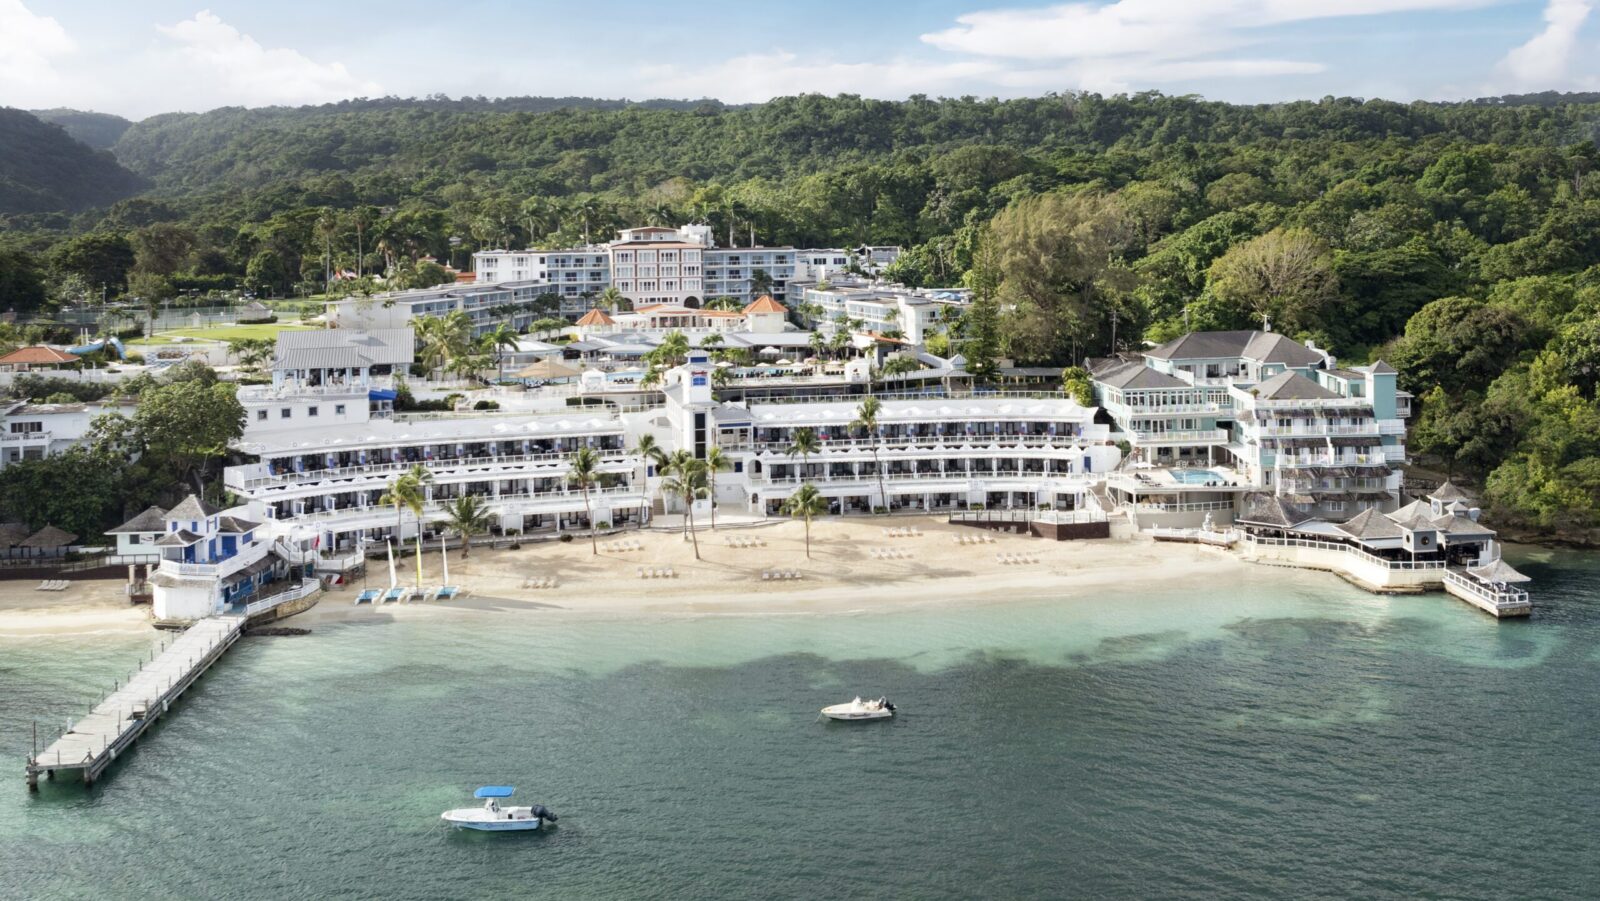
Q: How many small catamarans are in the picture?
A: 4